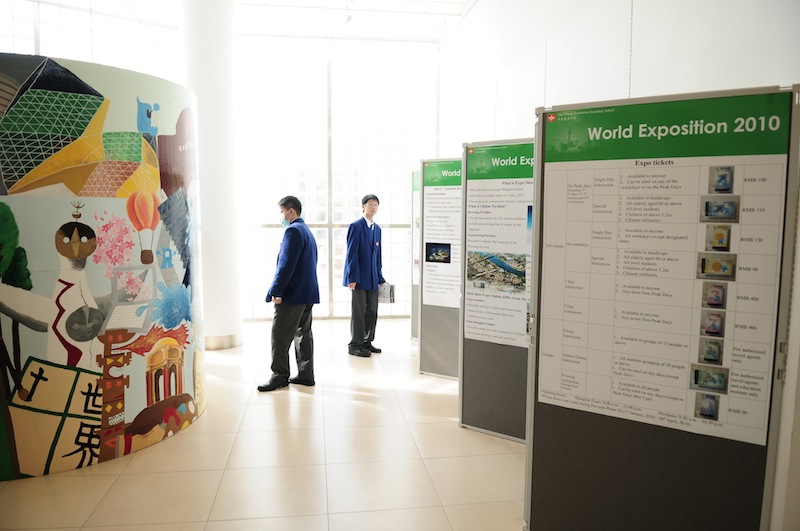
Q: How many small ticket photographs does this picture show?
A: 9